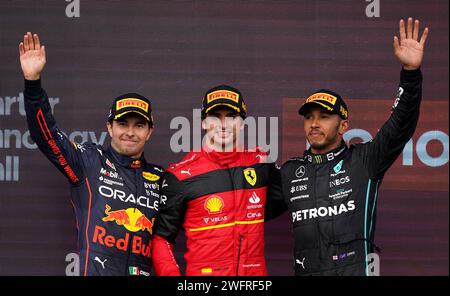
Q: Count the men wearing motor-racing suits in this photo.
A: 3